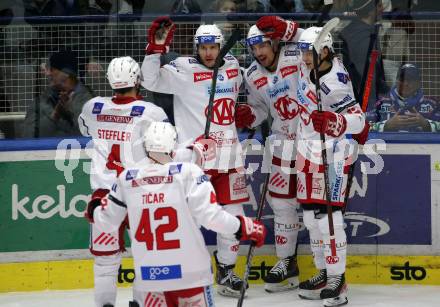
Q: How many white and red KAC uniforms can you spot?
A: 5